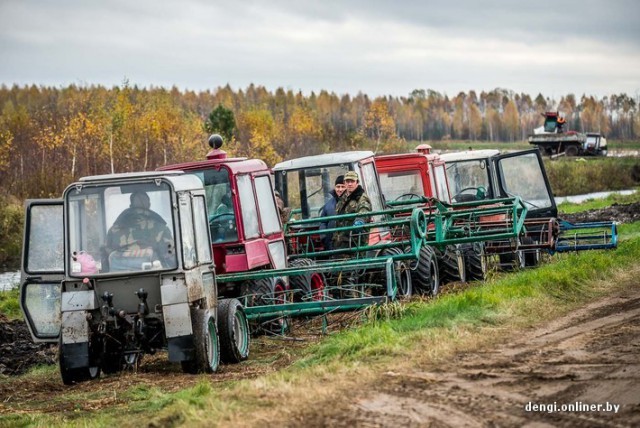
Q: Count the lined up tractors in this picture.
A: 5